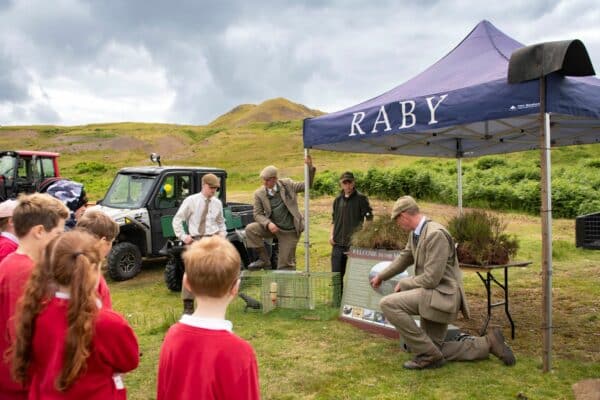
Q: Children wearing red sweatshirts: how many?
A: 5